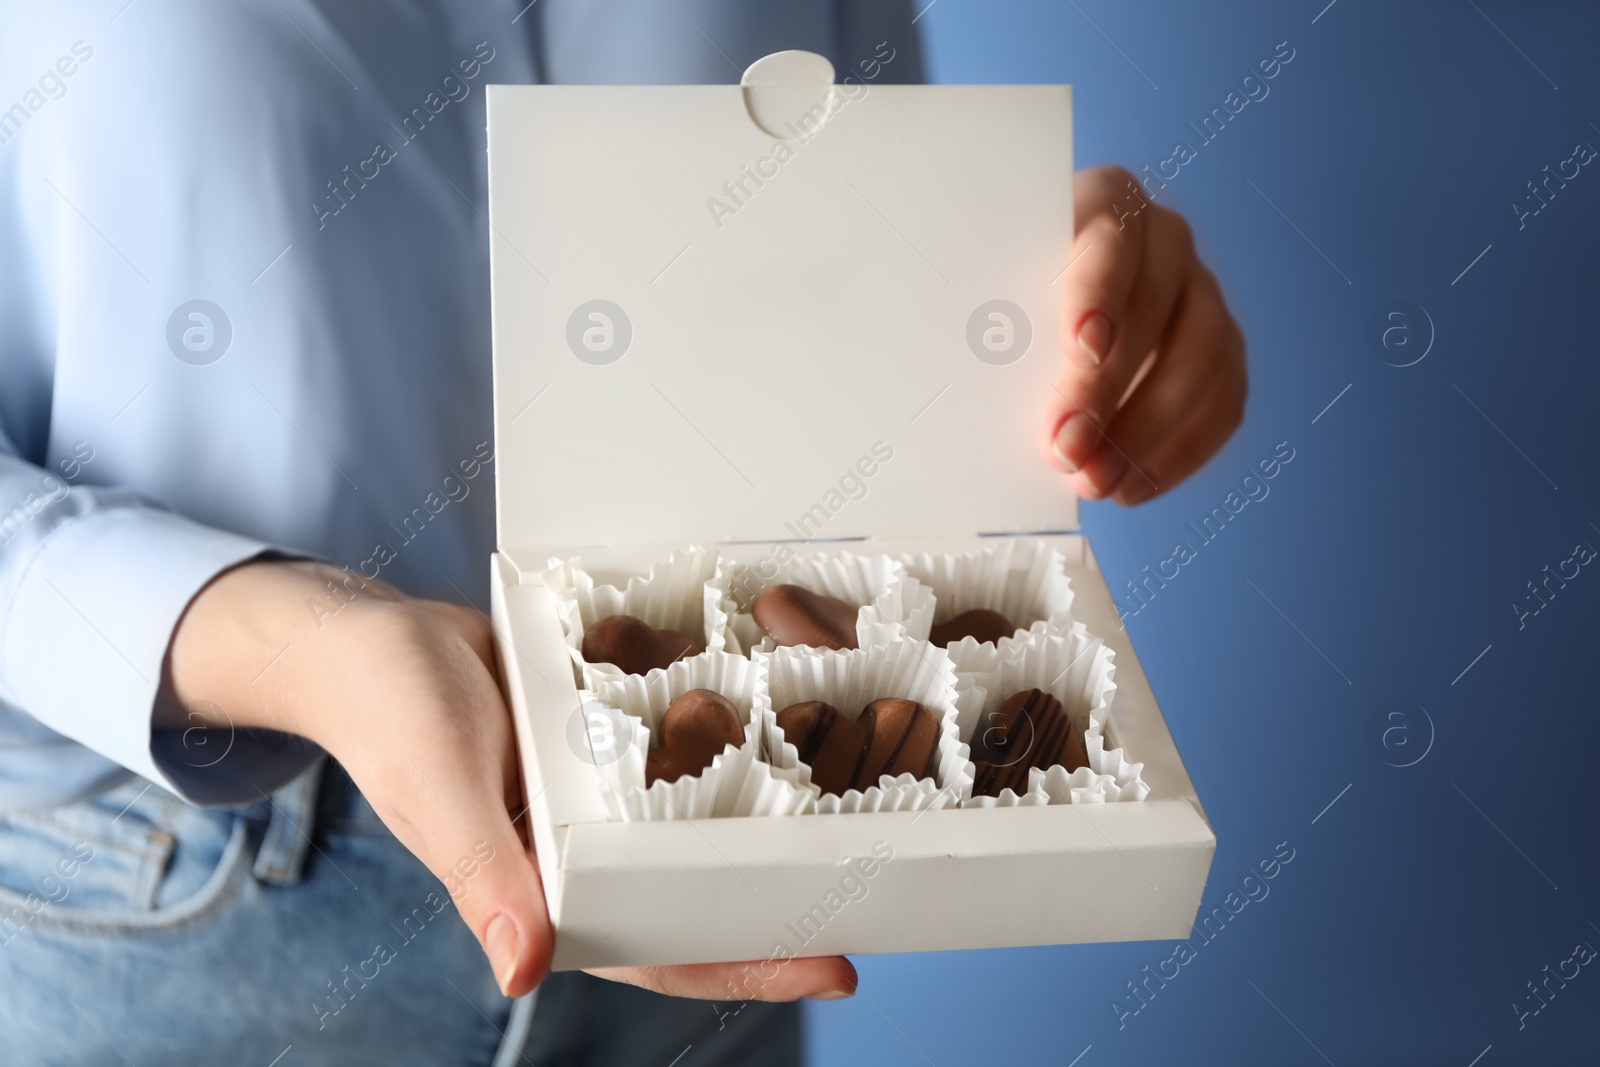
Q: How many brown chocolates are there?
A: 6